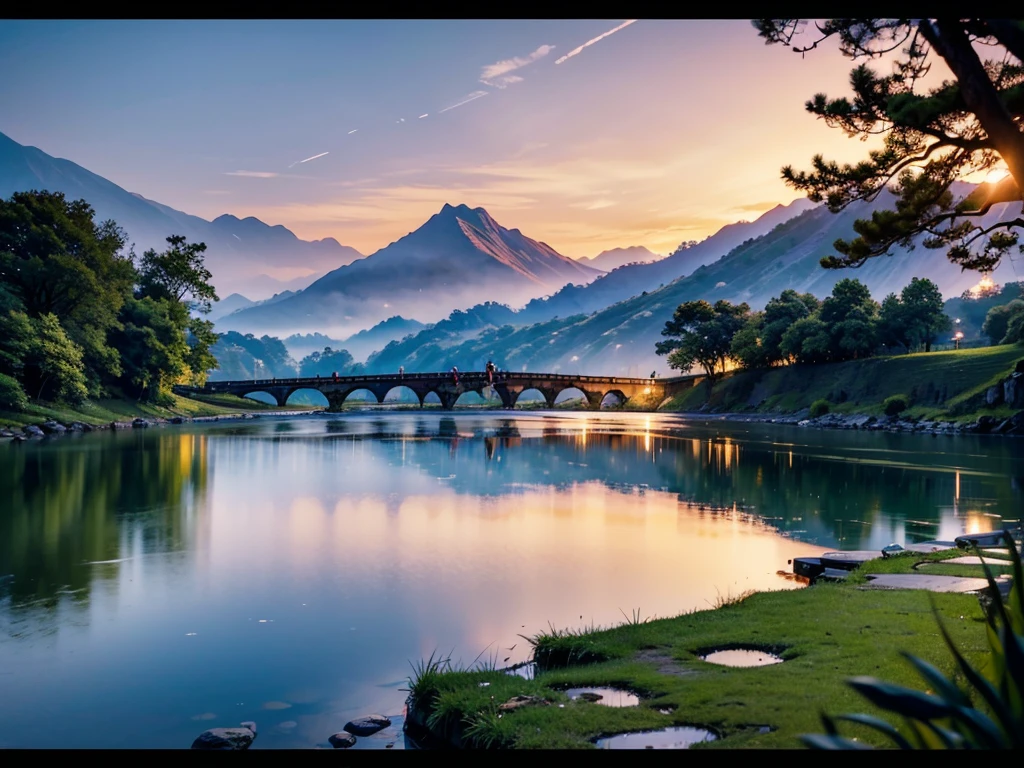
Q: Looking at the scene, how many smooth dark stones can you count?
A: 3